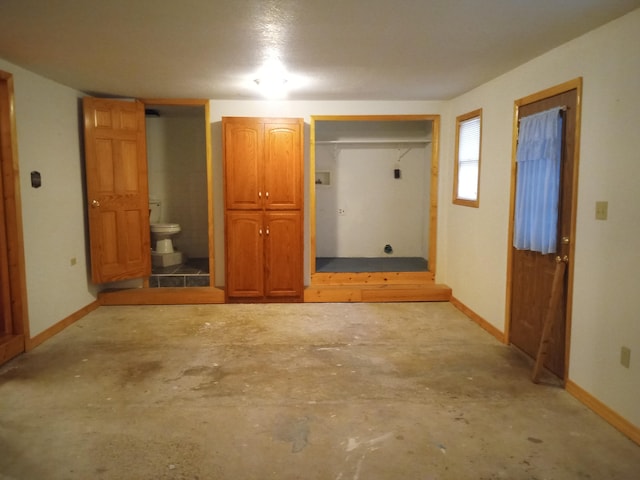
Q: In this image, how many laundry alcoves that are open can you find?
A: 1